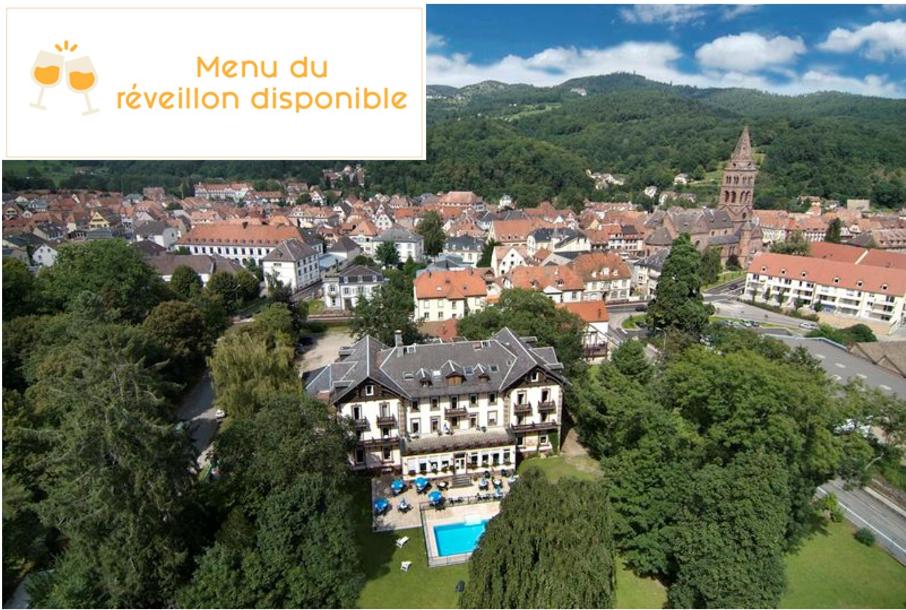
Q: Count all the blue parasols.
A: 4